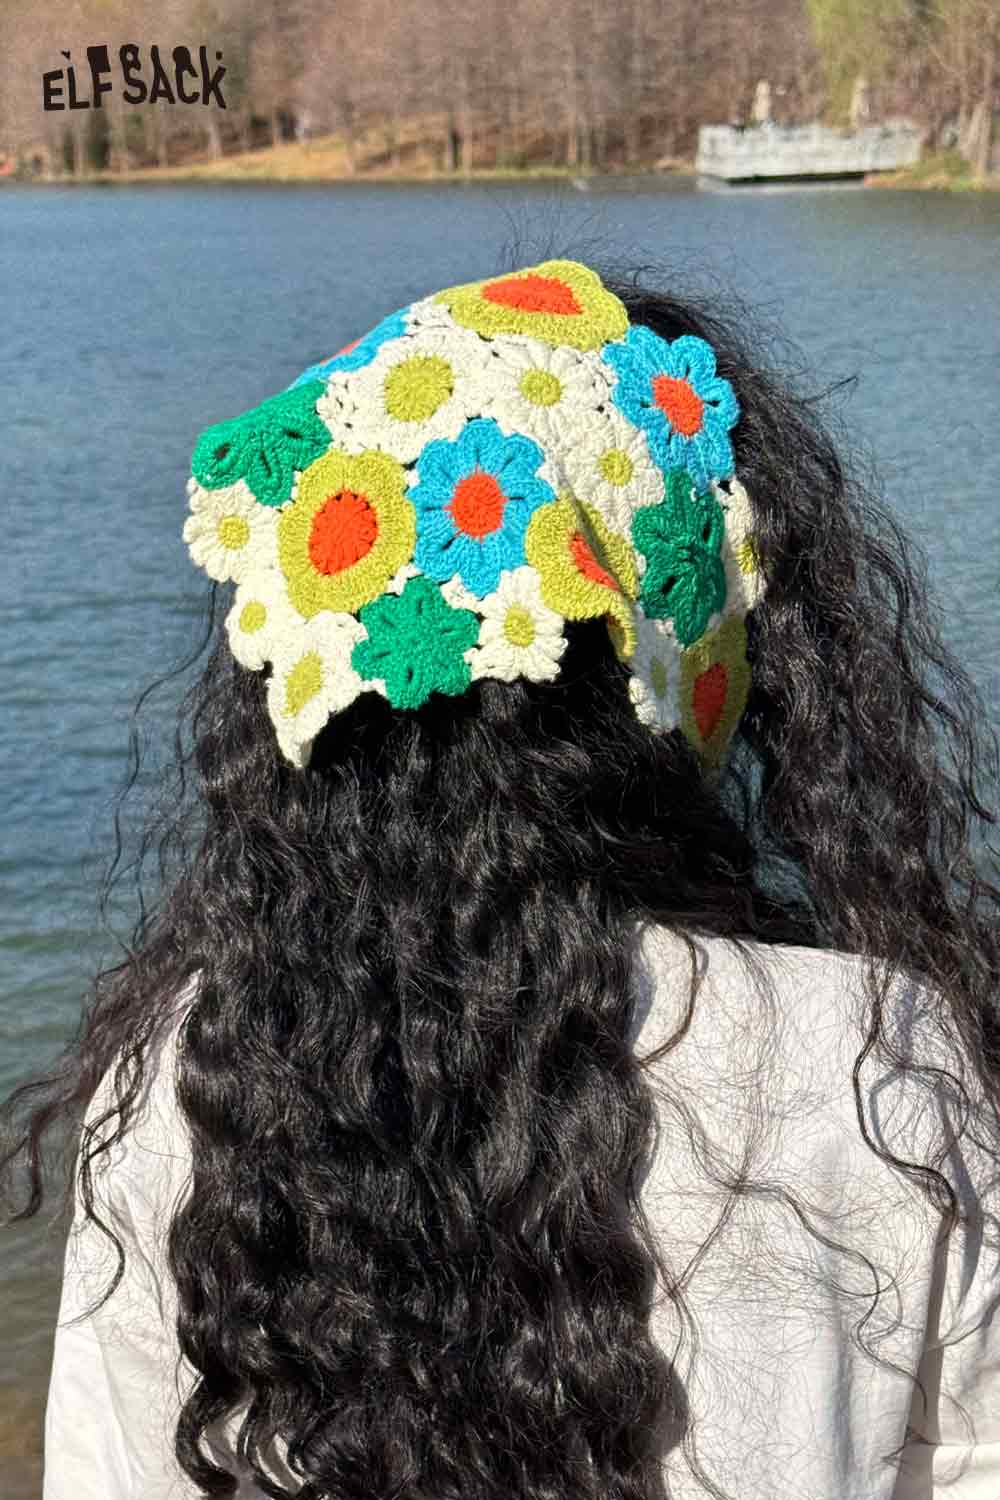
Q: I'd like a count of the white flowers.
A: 9